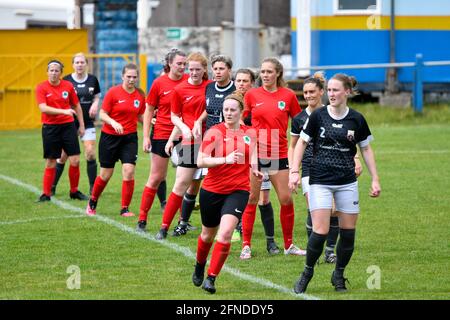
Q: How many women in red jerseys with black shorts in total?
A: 6